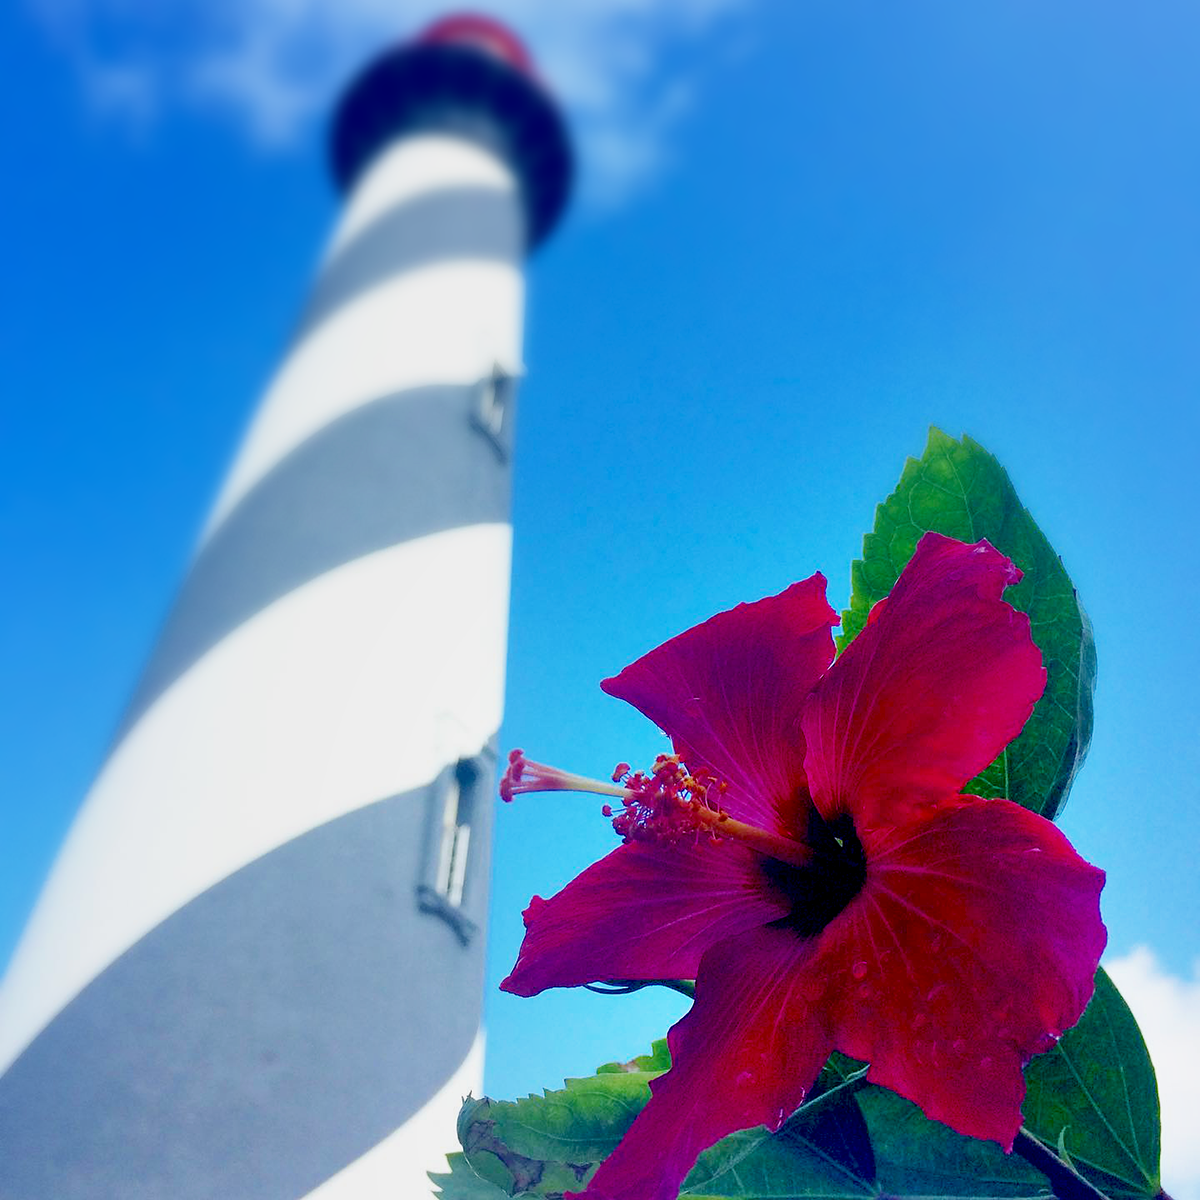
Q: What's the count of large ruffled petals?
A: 5